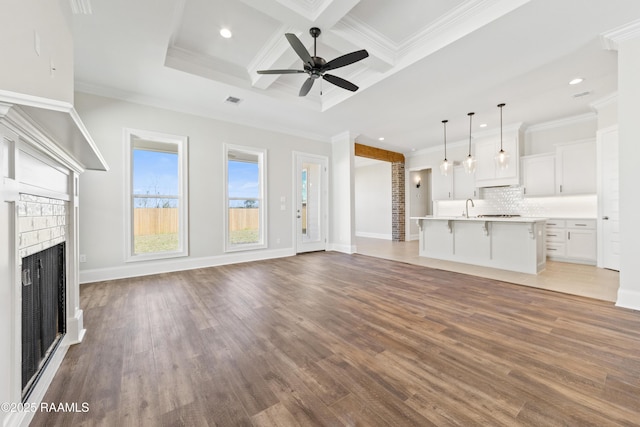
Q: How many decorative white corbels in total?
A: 4